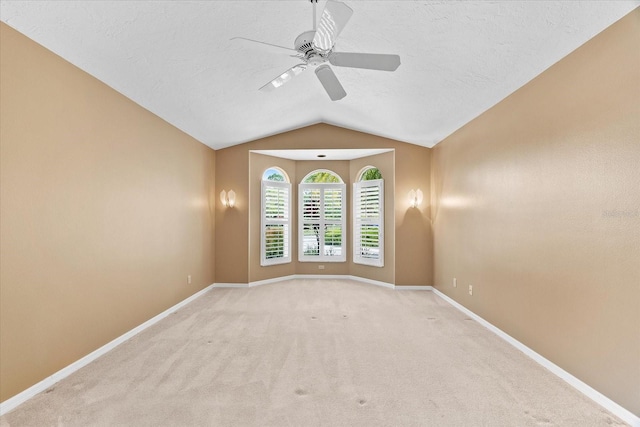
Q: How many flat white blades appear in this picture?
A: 5